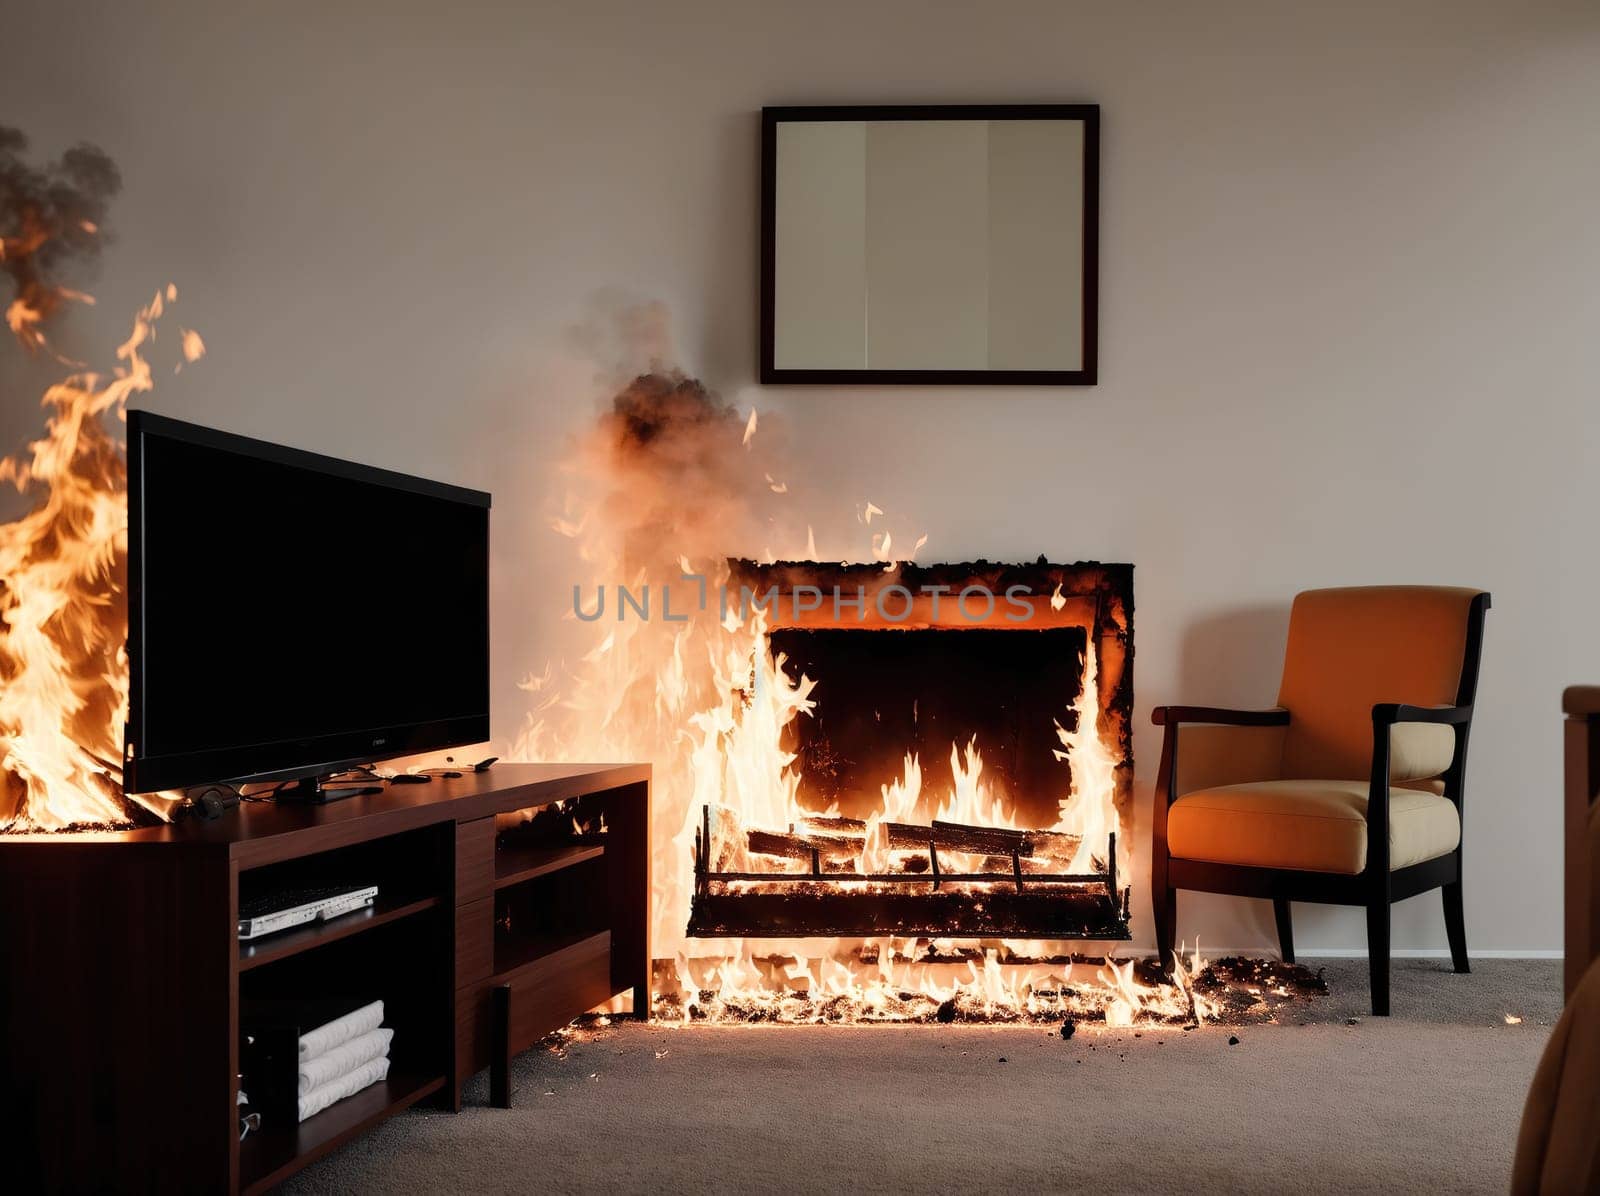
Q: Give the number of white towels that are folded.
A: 3